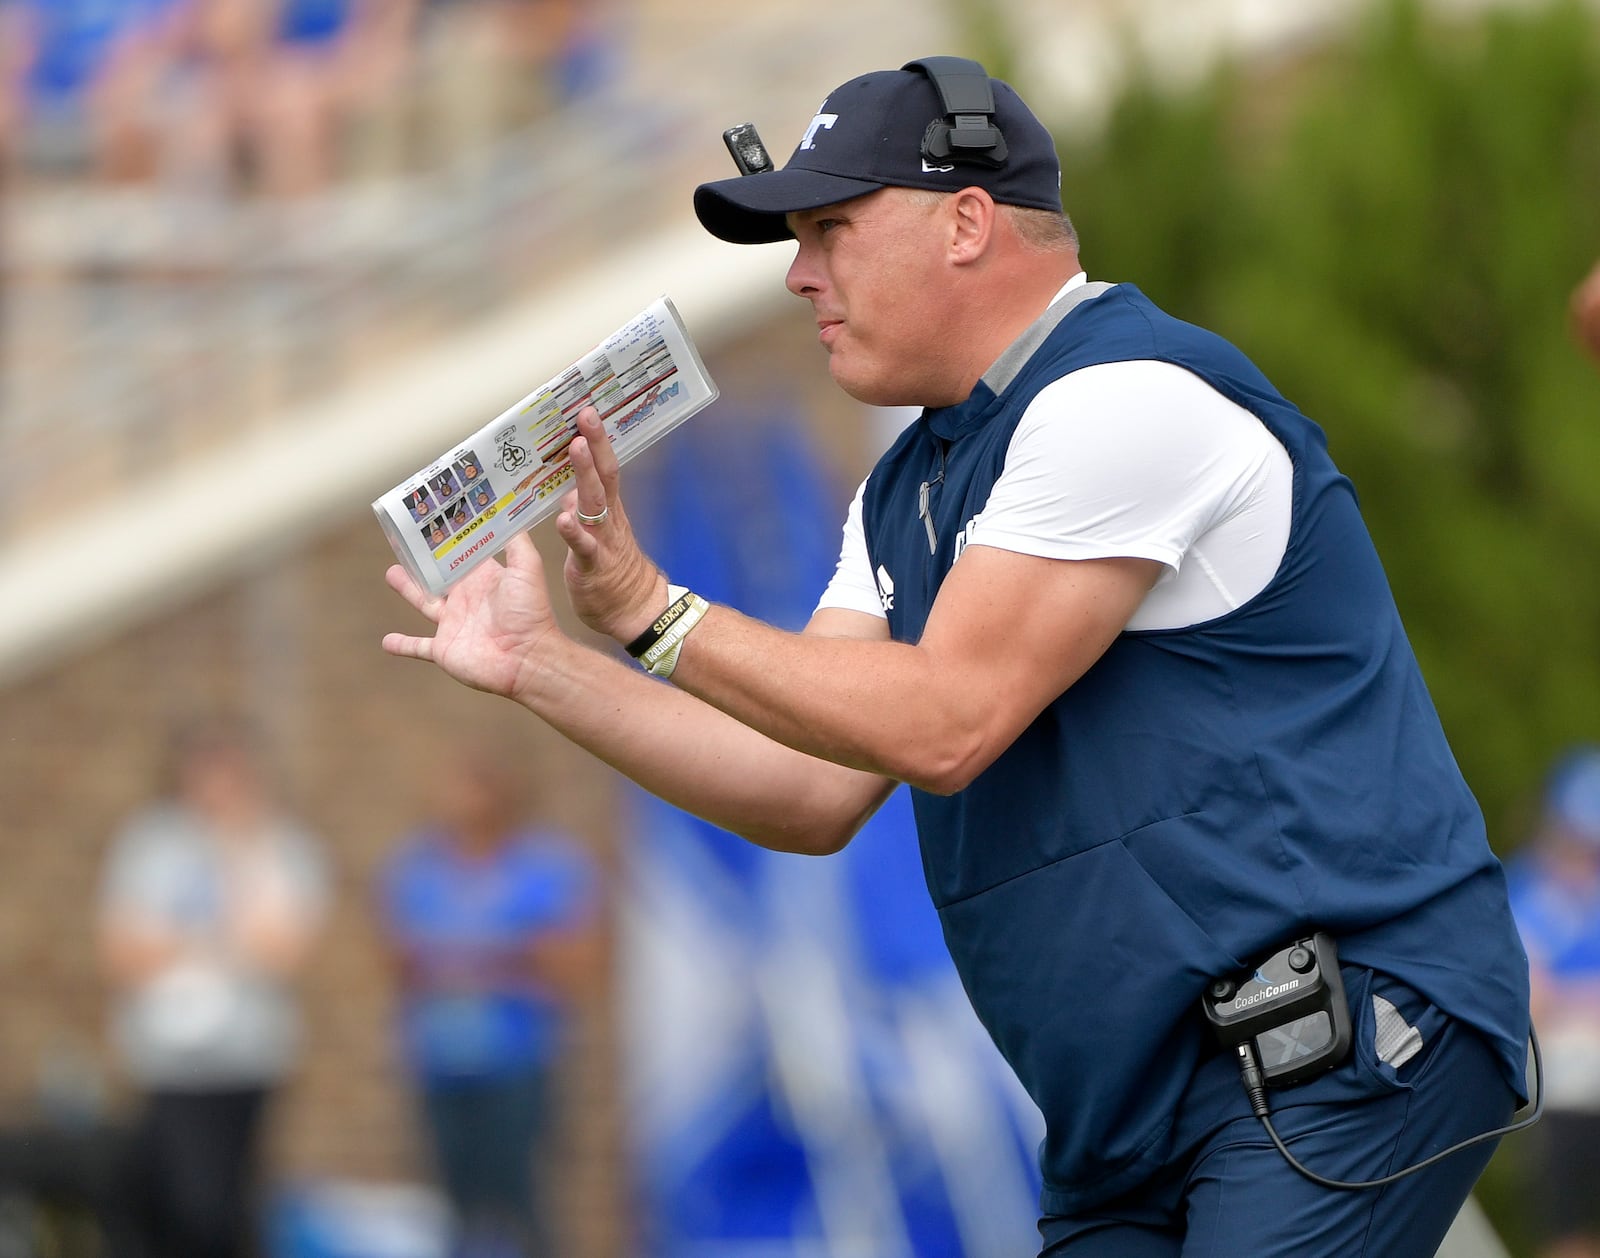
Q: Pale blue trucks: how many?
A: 0